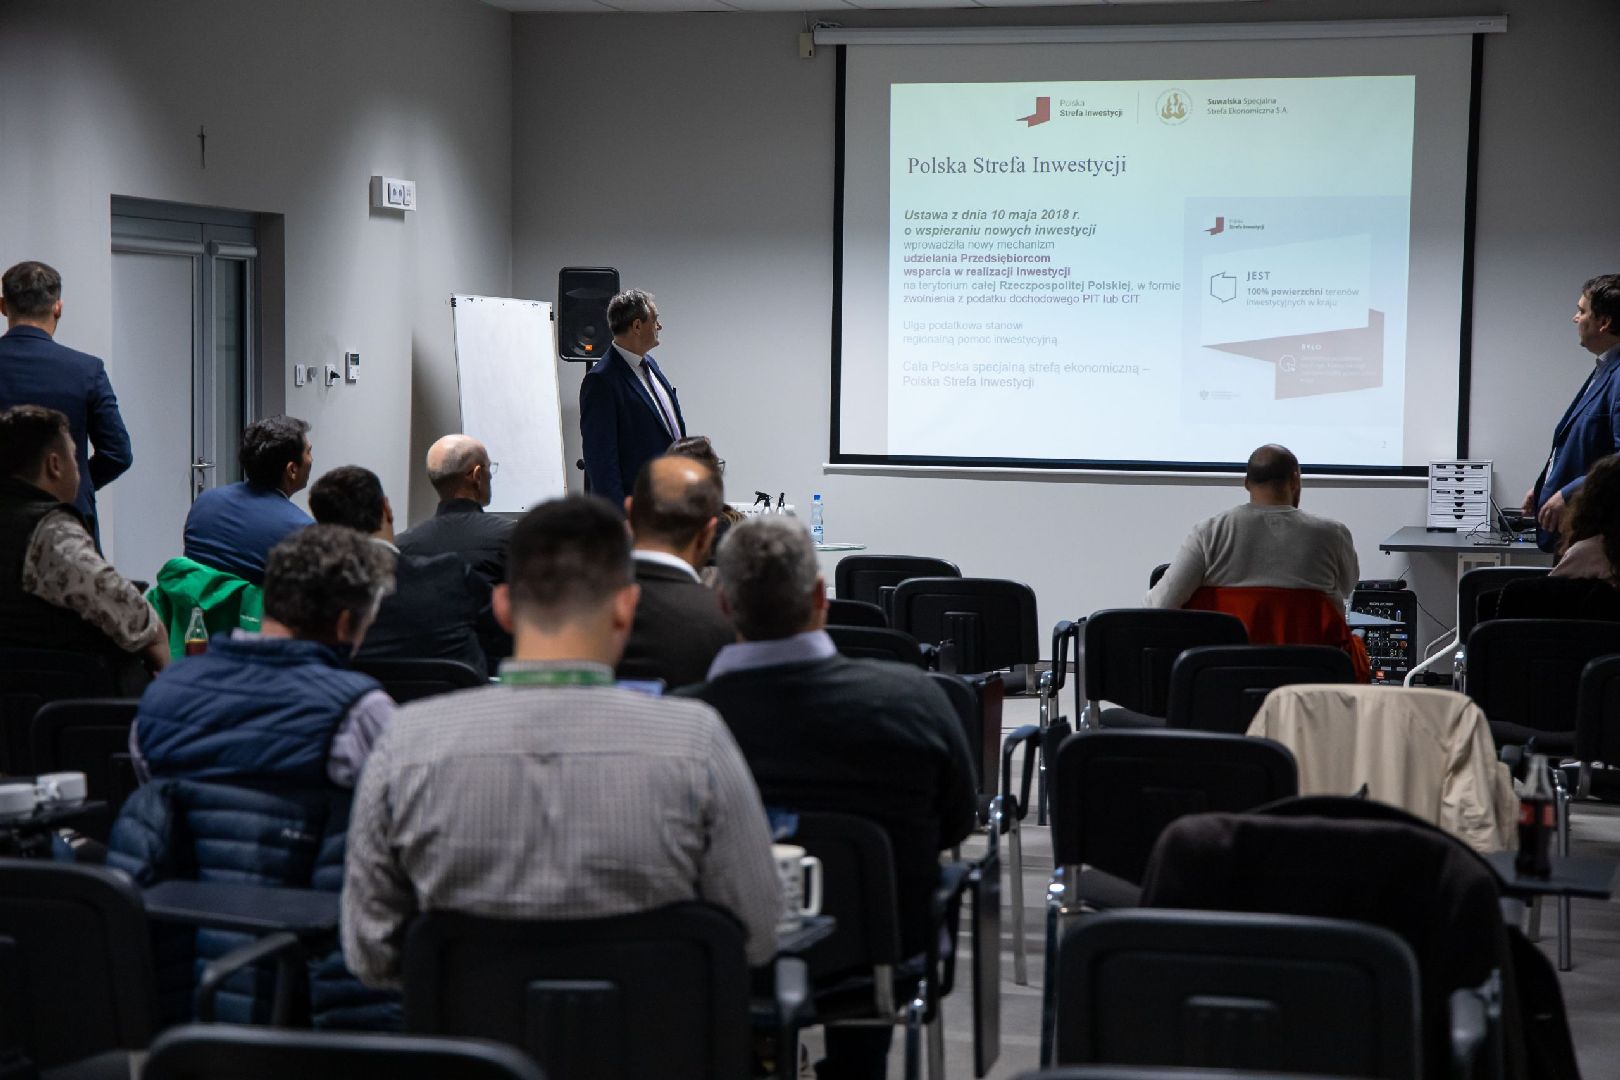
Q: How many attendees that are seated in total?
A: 11